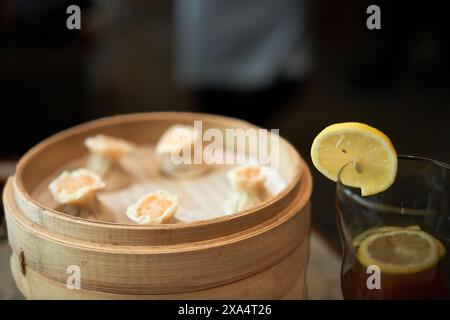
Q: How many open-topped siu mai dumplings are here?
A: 5